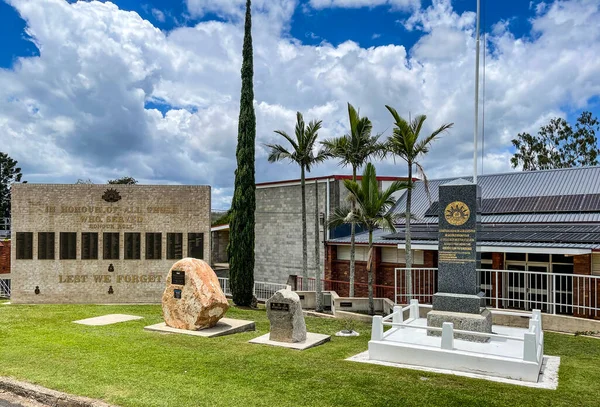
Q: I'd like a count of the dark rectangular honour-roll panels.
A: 9